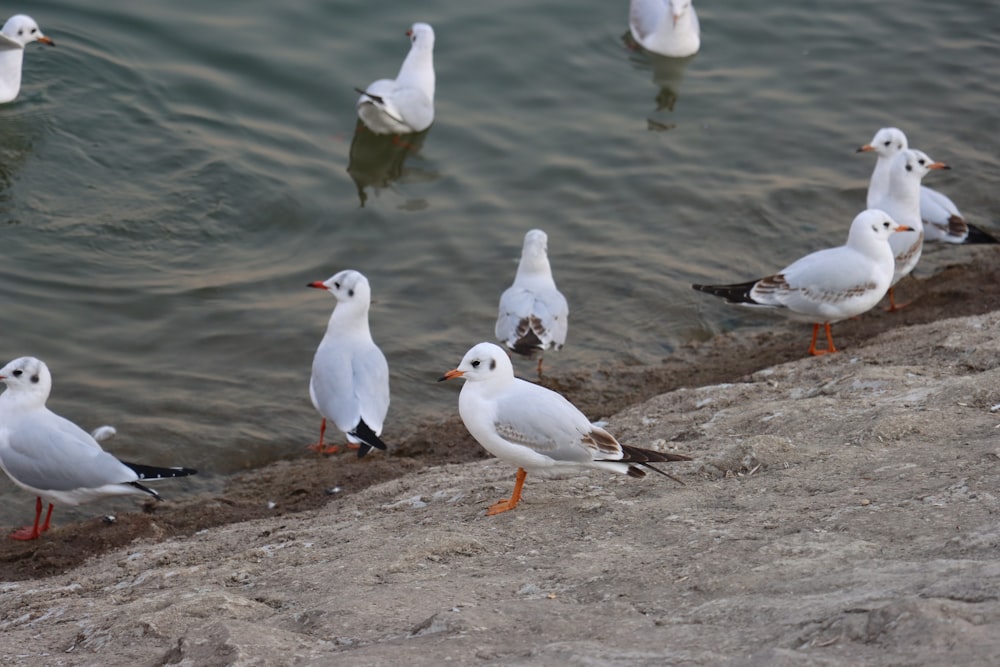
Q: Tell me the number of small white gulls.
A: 10